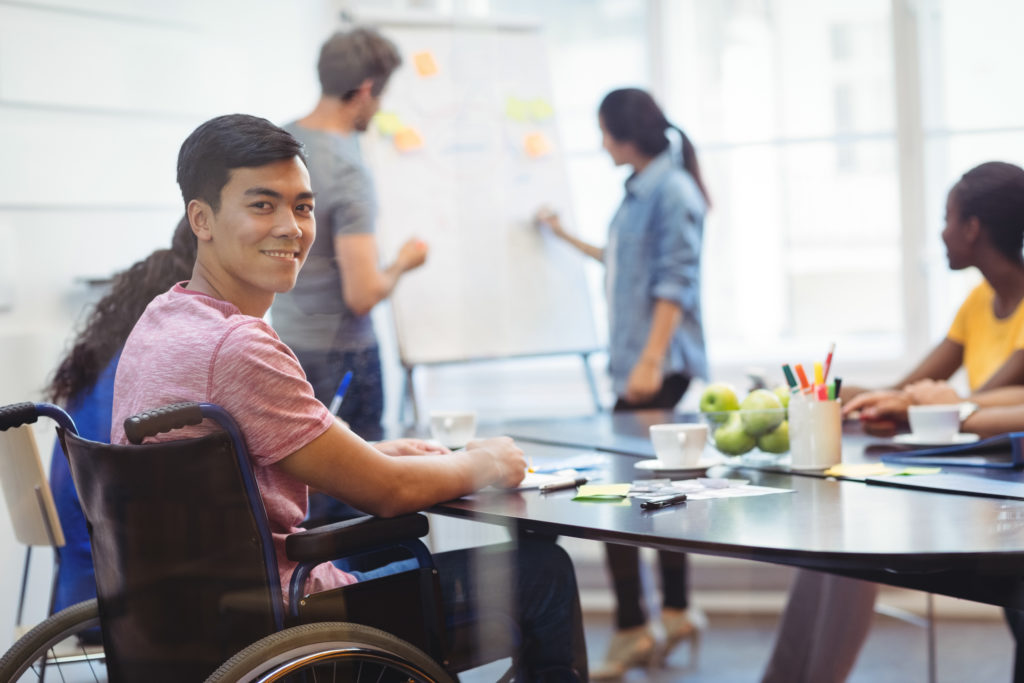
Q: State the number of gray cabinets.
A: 0